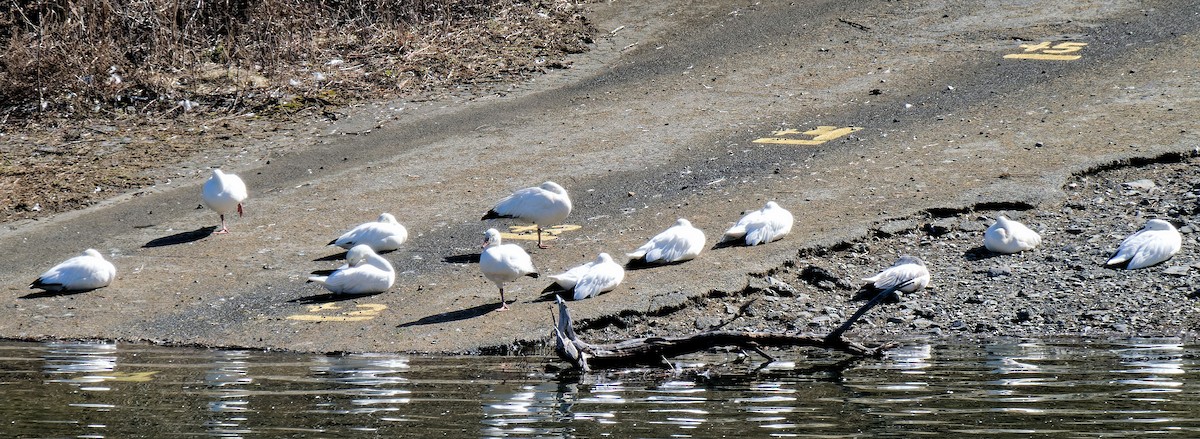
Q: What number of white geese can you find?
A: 12